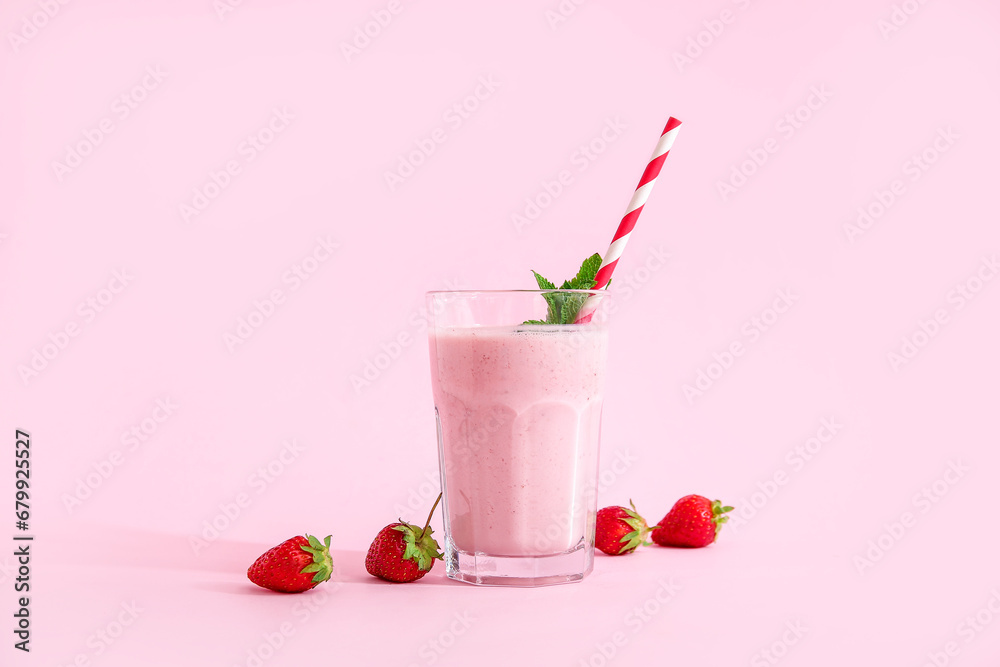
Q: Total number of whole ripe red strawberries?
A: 4